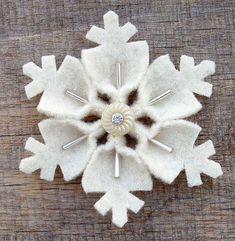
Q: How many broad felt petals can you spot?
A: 6